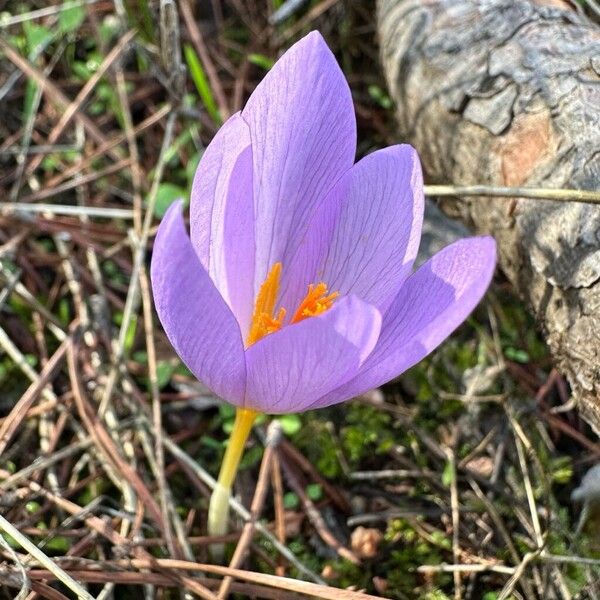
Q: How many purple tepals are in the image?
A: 6